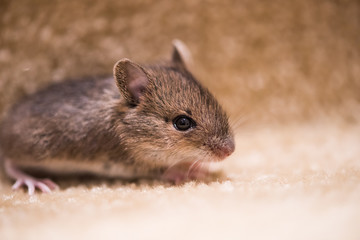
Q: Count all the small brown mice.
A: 1